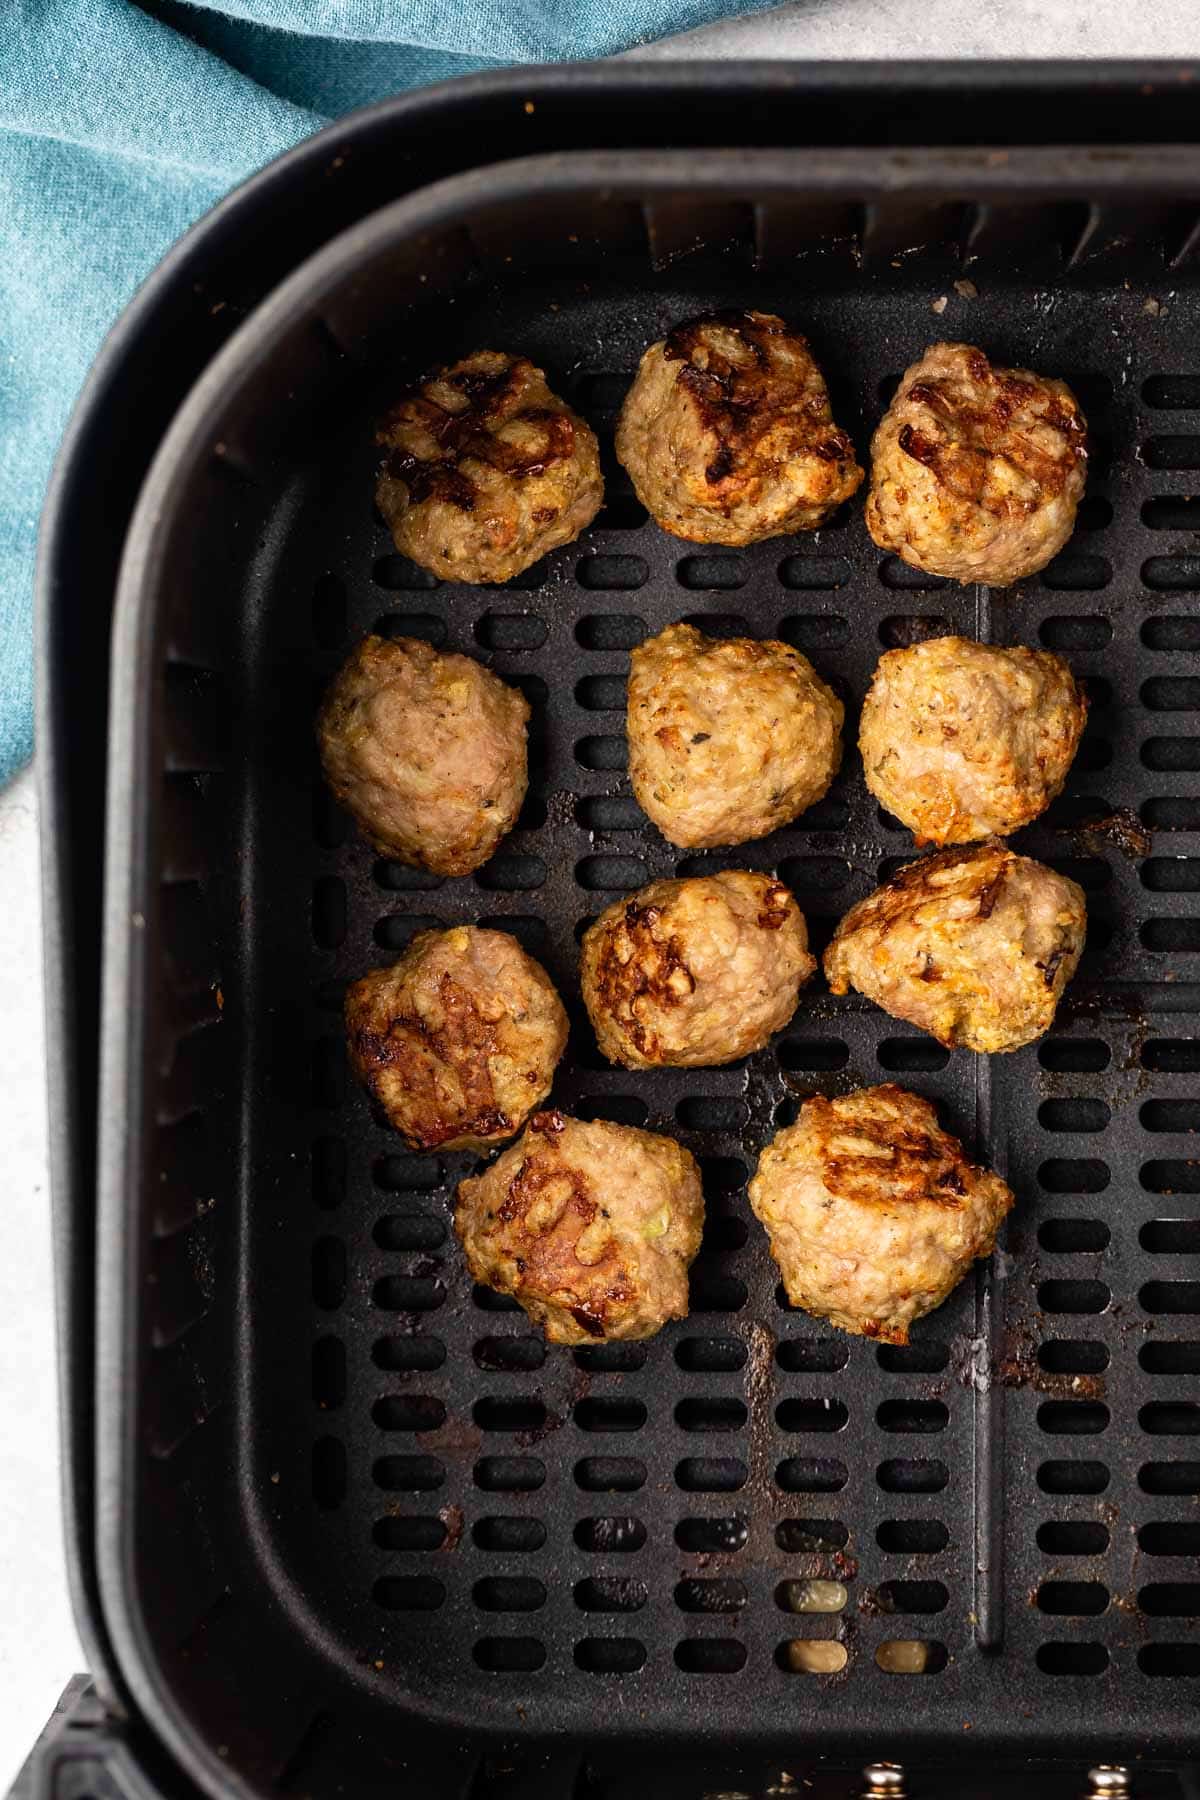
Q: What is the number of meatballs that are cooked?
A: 11